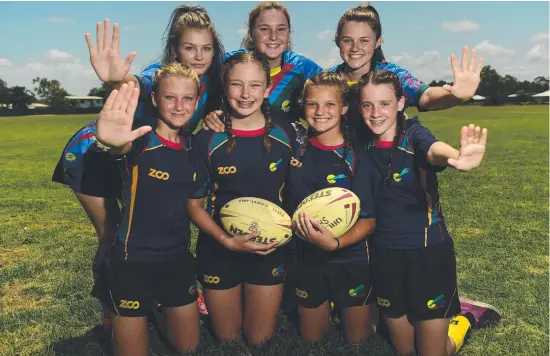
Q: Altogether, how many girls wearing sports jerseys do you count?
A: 7